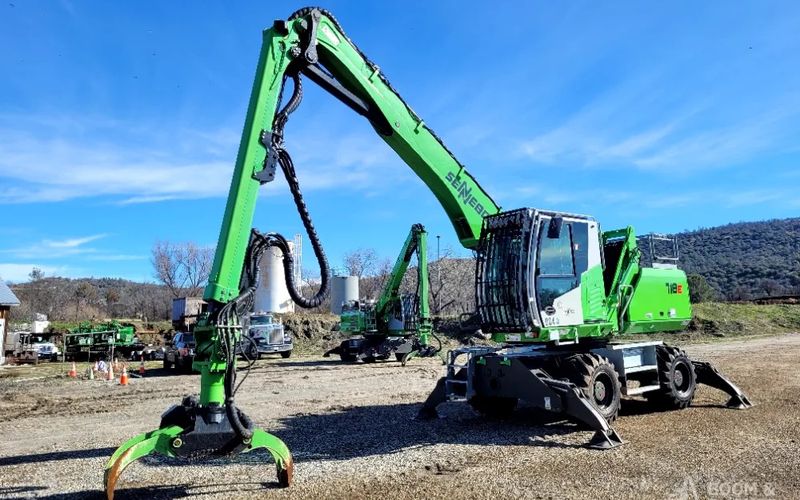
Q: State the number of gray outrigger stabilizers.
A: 3